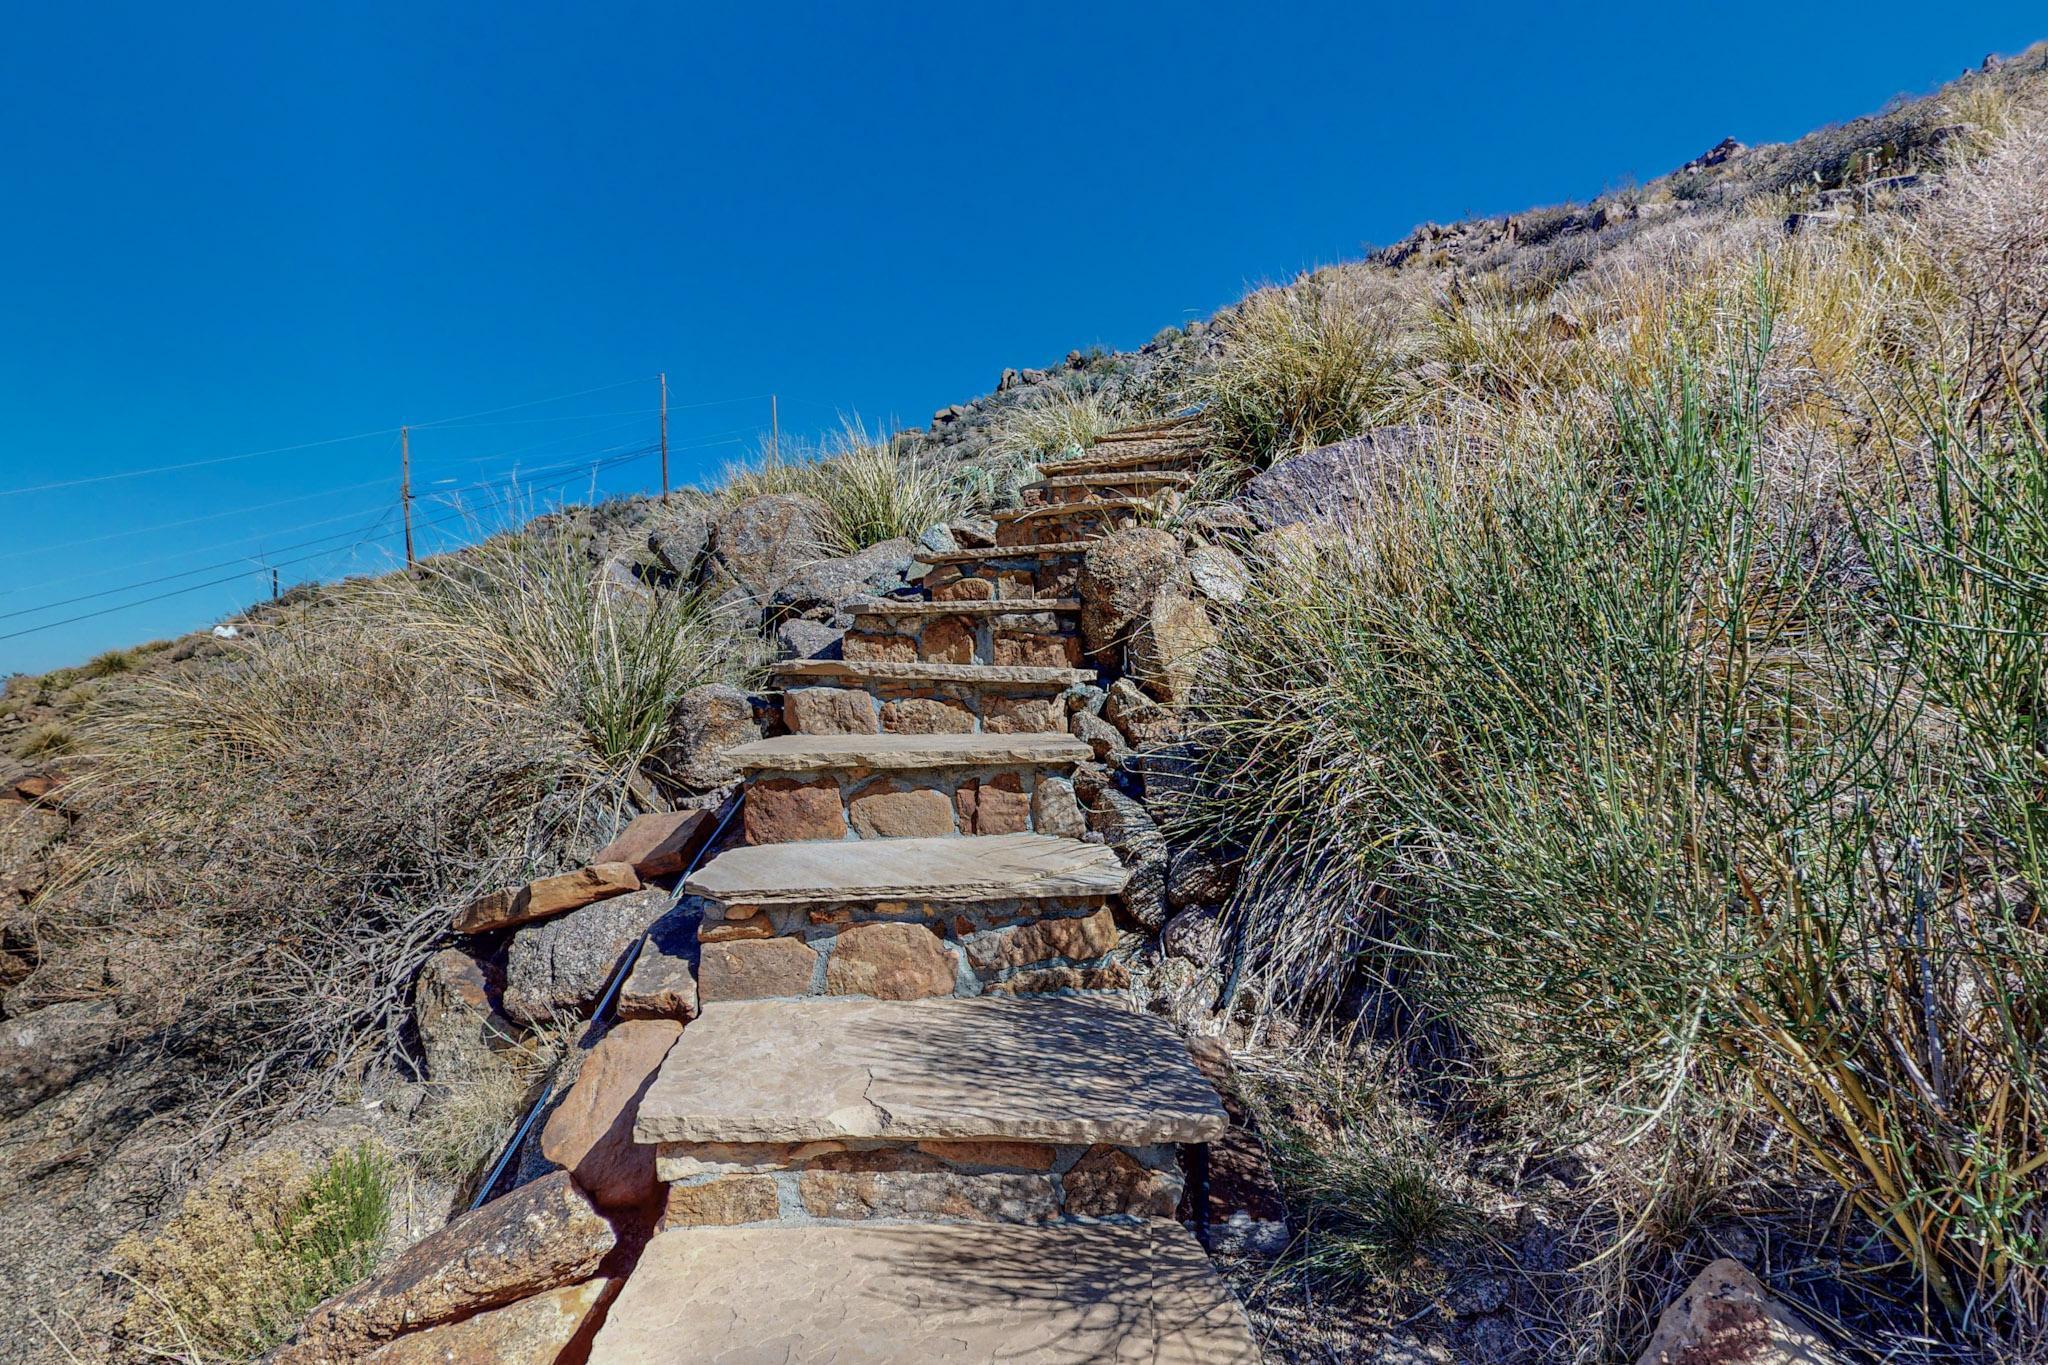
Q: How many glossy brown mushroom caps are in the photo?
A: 0